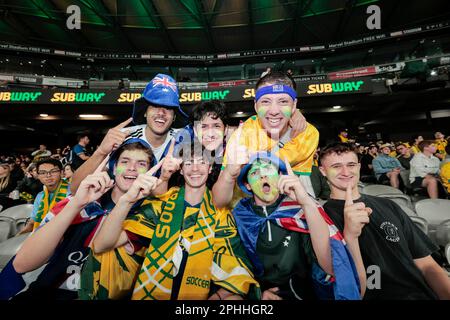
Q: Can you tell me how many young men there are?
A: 7